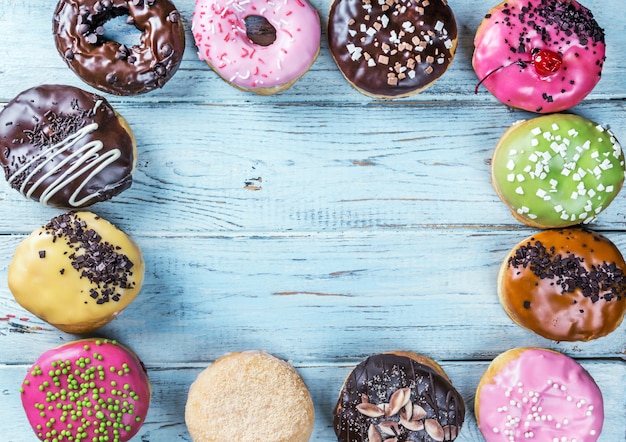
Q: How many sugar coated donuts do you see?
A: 1